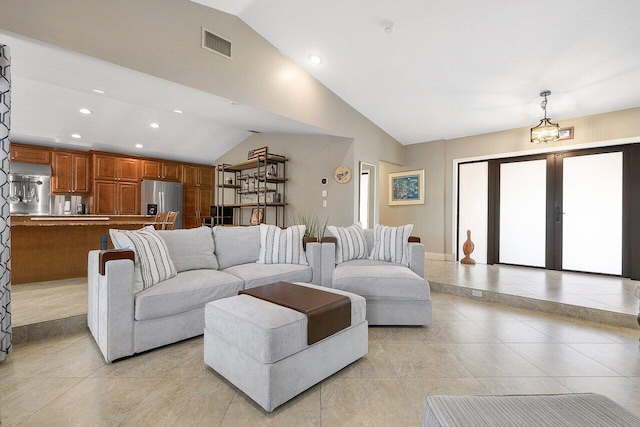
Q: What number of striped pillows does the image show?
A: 4